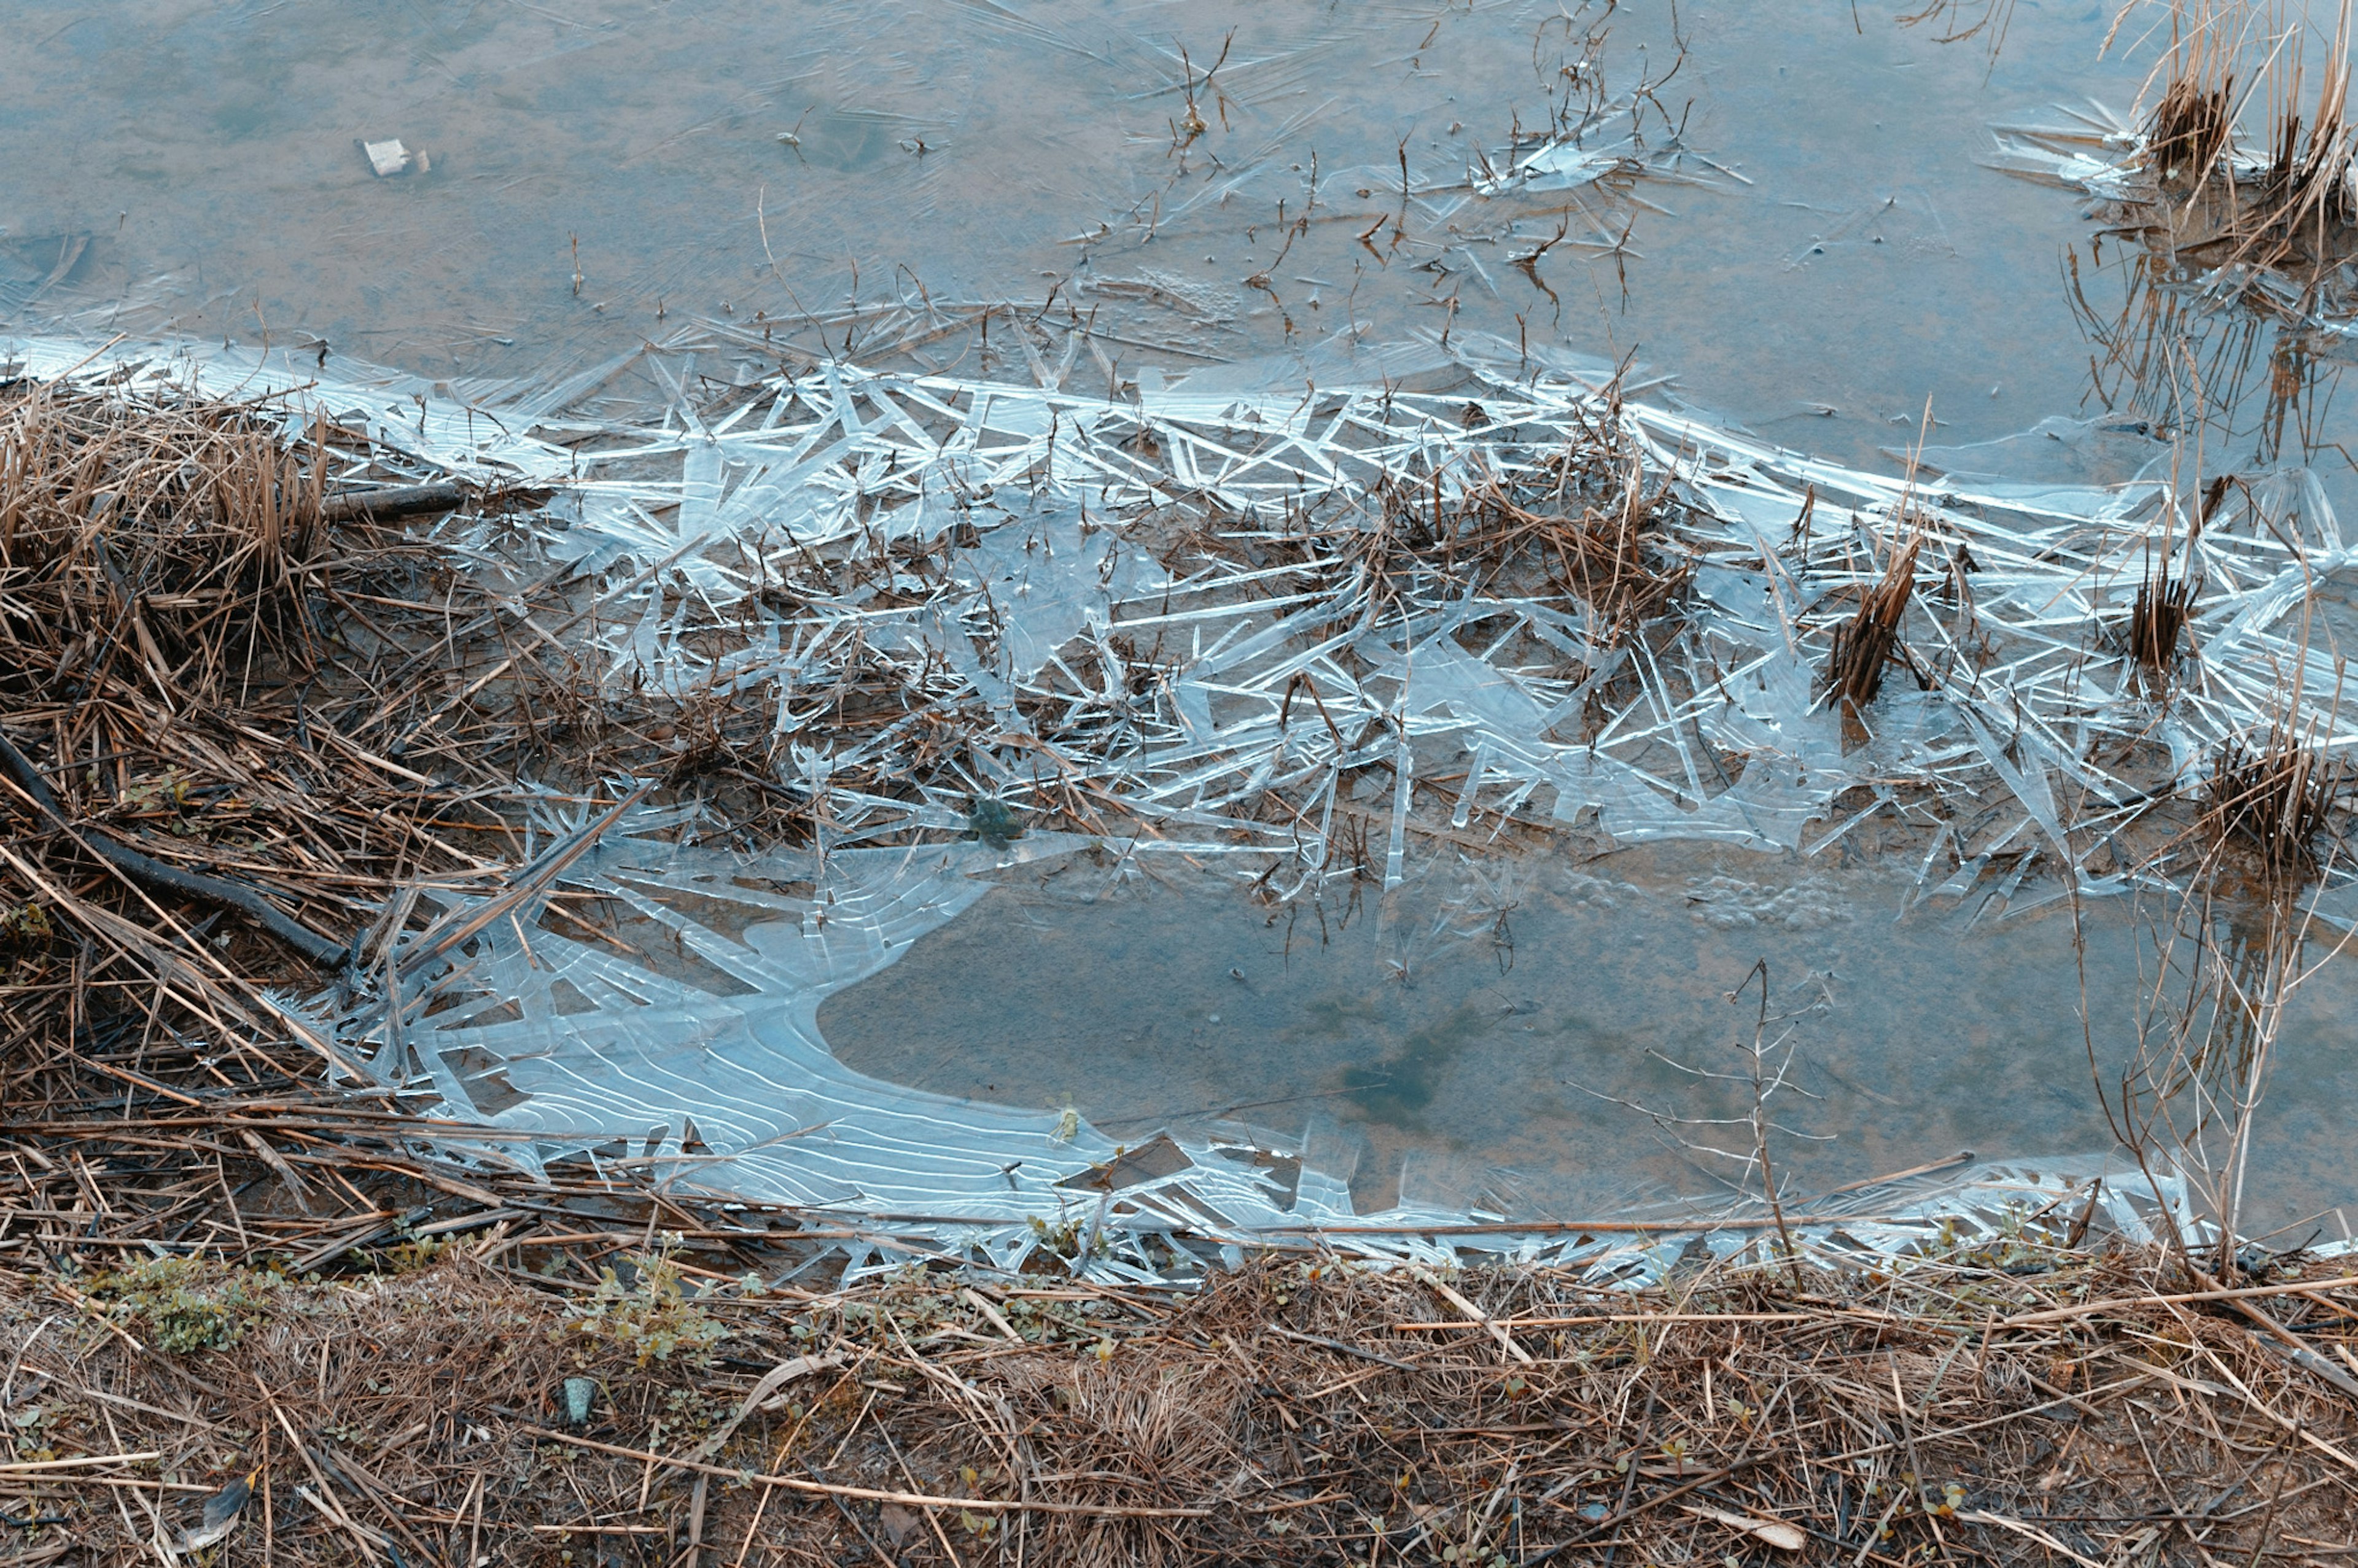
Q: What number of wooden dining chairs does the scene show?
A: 0